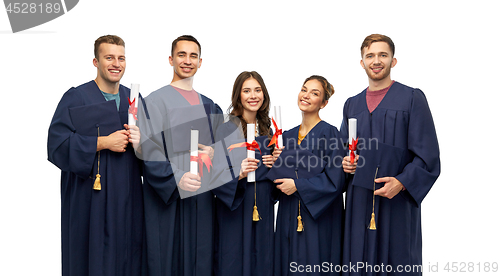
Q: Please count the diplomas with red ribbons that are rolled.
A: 5